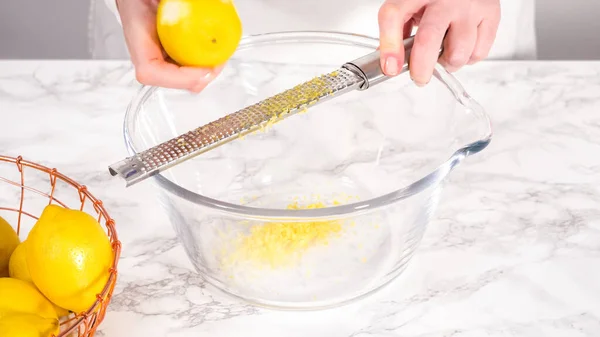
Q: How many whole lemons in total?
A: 6